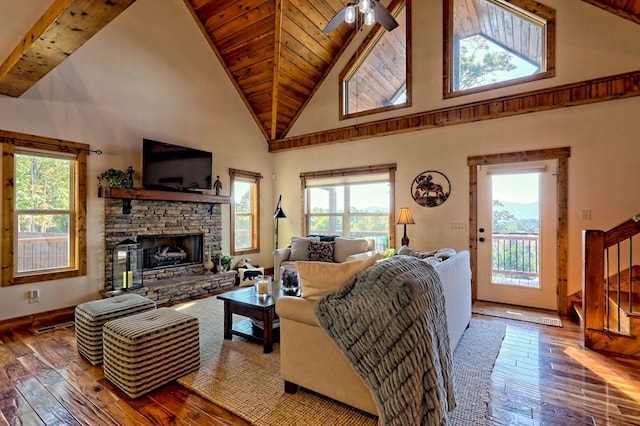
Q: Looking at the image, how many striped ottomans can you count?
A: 2